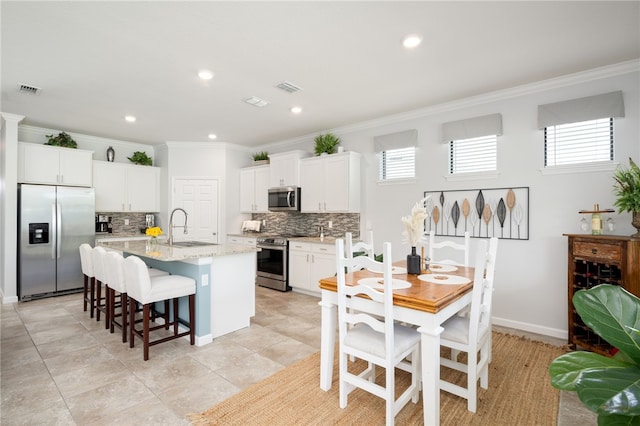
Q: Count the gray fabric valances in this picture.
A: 3